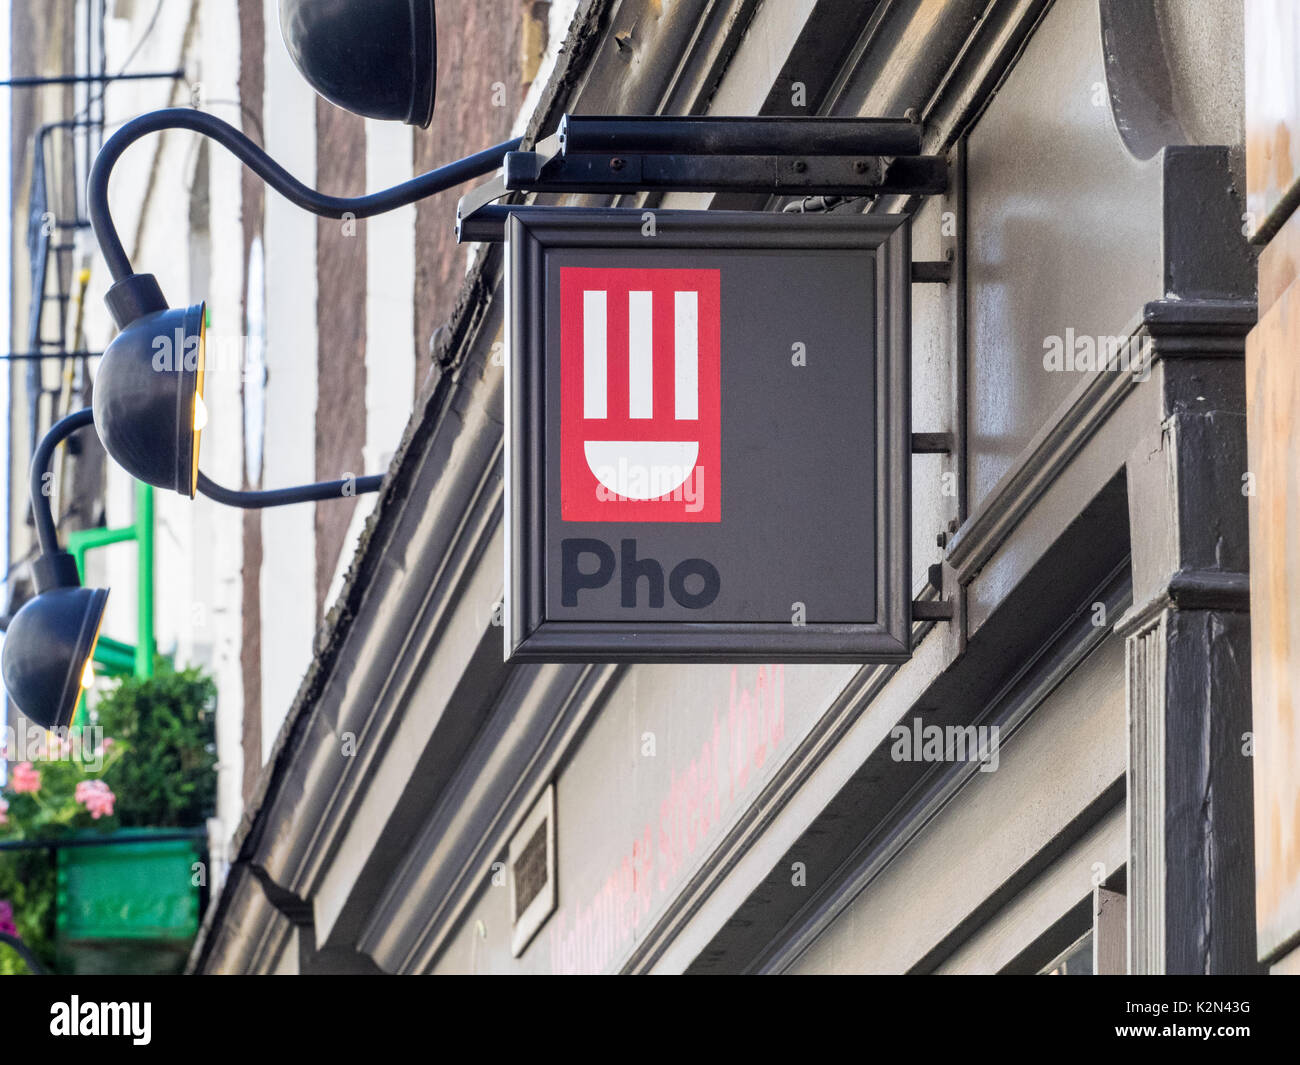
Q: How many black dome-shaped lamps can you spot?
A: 3